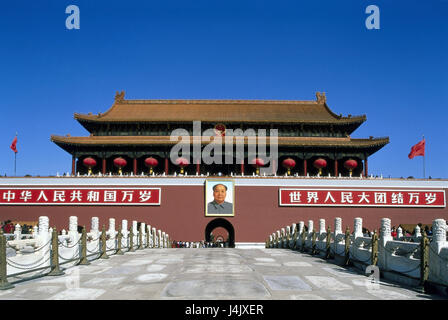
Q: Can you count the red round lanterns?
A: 8